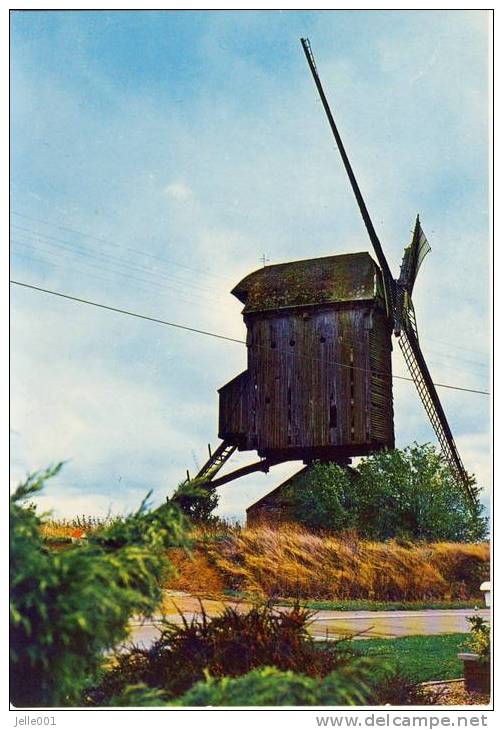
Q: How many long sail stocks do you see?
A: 2